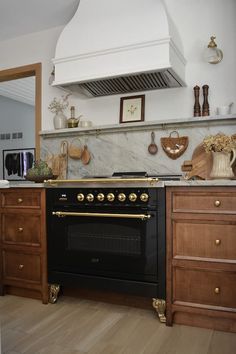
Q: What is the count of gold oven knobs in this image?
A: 7